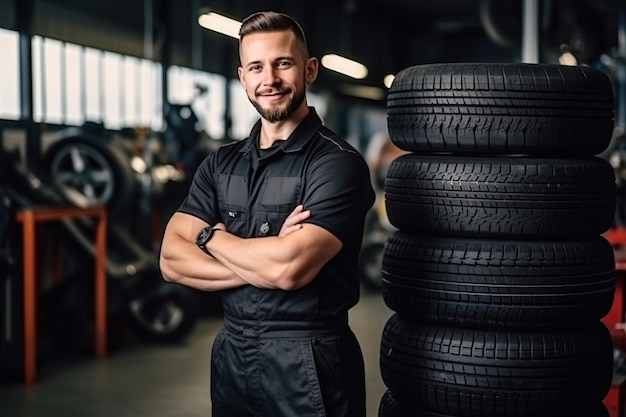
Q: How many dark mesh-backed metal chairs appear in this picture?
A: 0